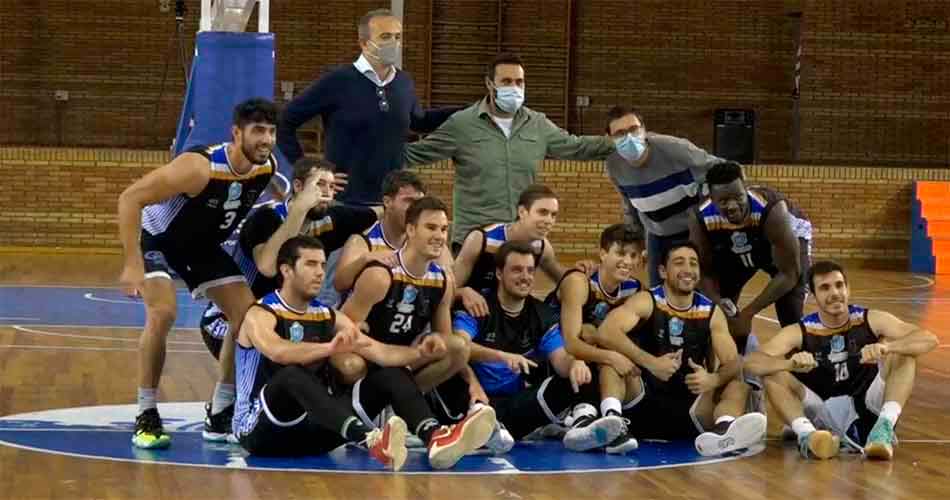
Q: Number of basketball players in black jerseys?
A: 11